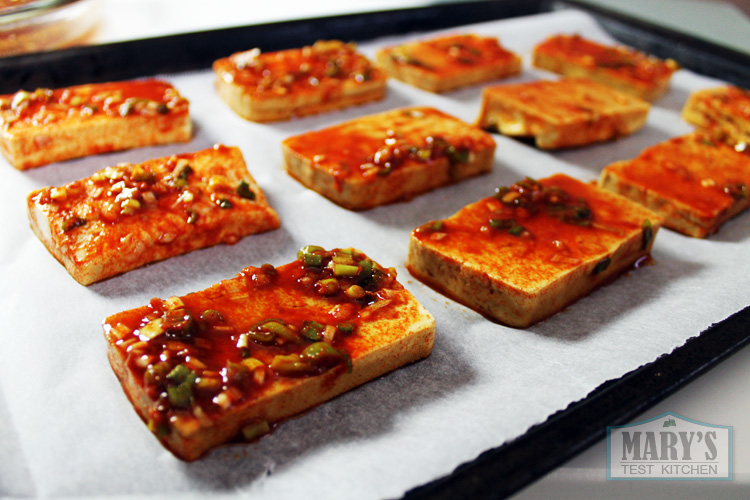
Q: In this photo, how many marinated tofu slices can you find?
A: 11